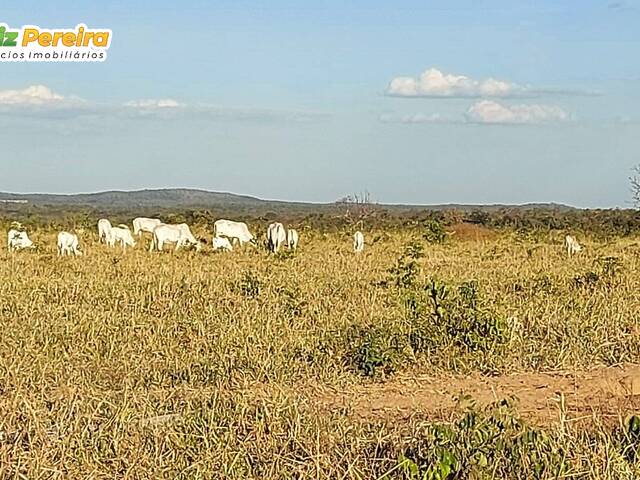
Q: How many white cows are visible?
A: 12